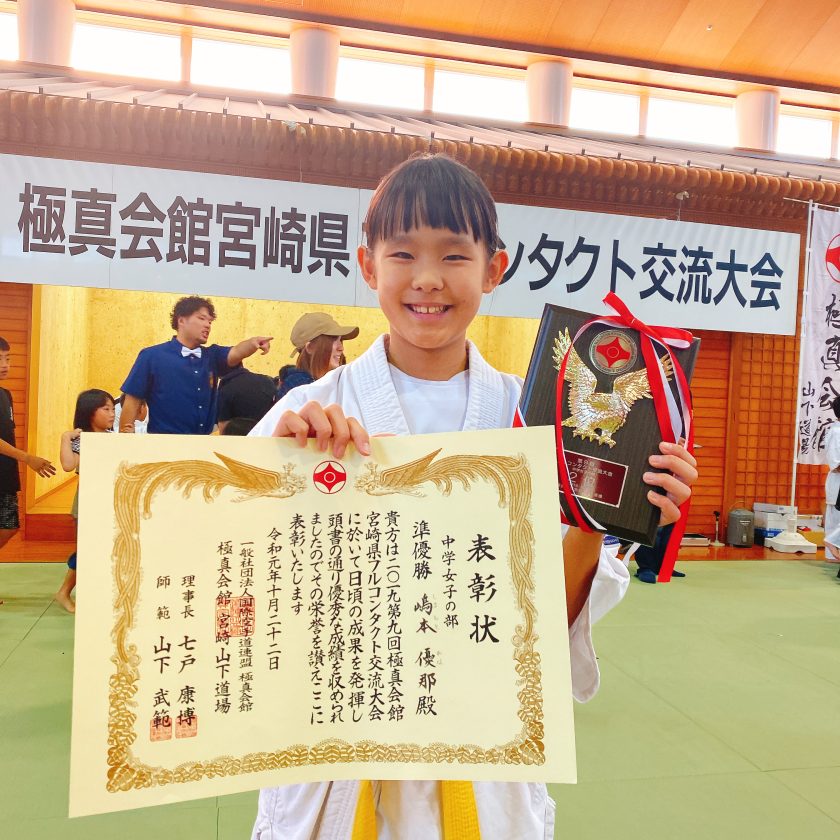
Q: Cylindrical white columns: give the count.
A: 4